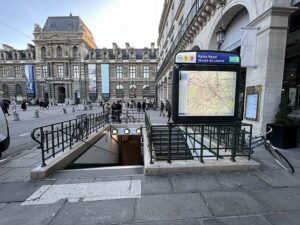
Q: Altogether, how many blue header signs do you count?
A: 1